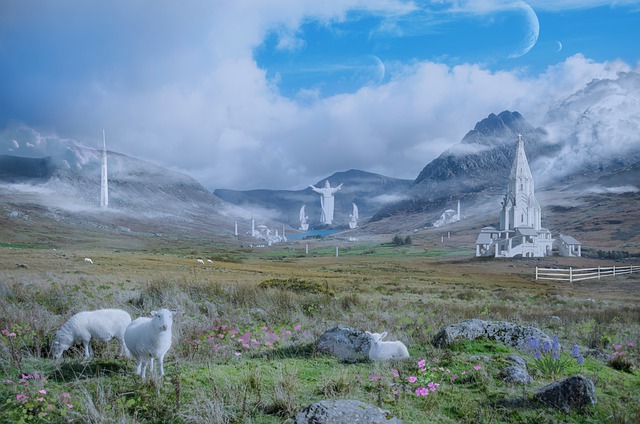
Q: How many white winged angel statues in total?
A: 2